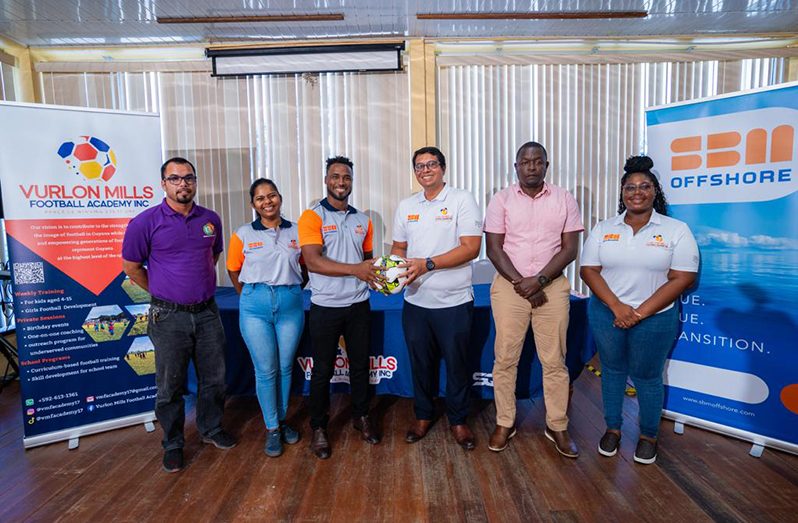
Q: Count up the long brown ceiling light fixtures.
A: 2